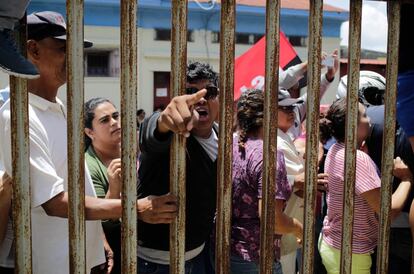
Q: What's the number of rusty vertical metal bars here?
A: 9